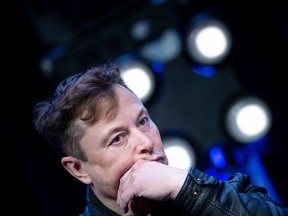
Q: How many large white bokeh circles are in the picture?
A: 4